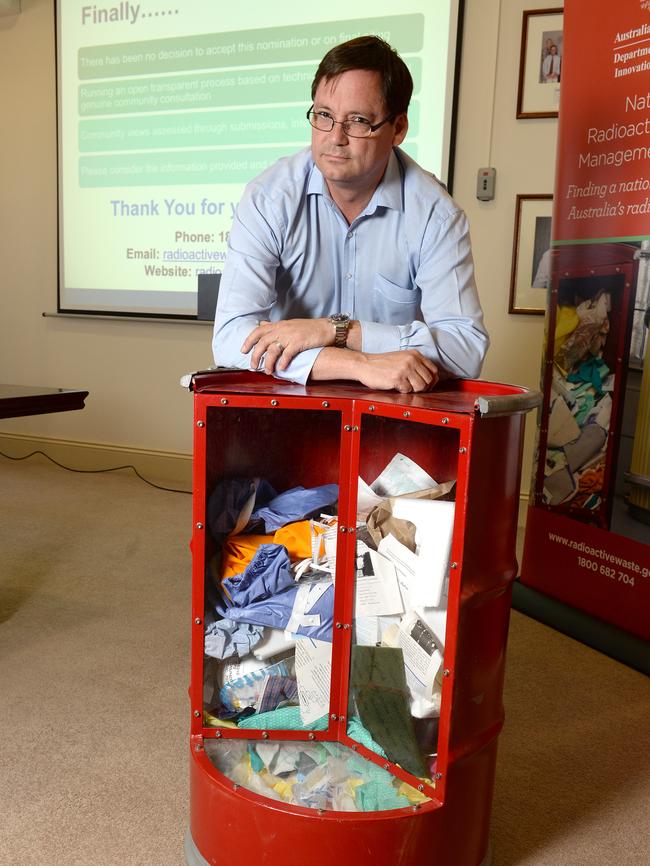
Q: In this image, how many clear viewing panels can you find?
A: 3